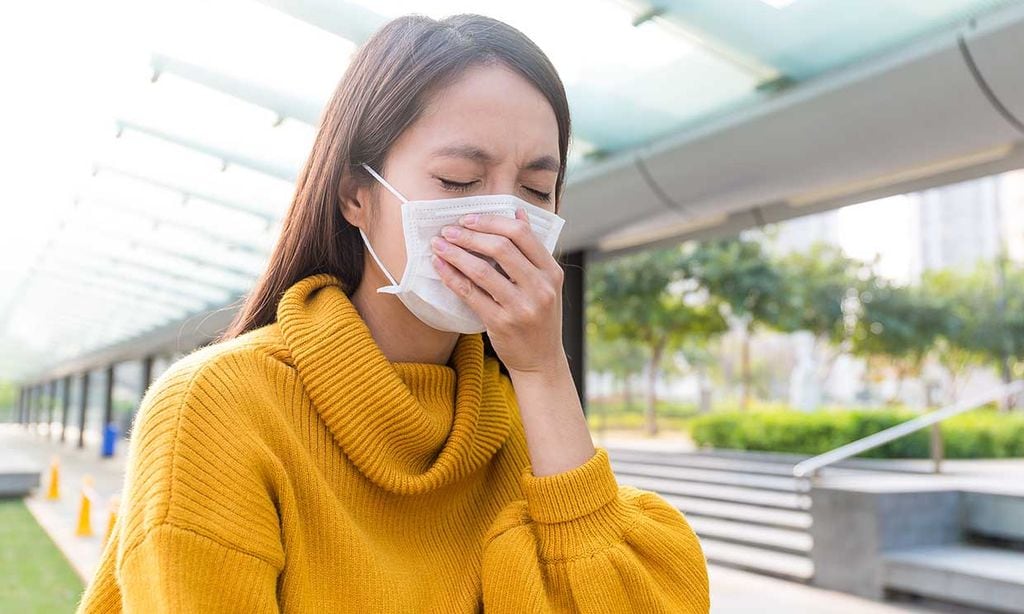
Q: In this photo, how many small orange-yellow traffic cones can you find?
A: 3